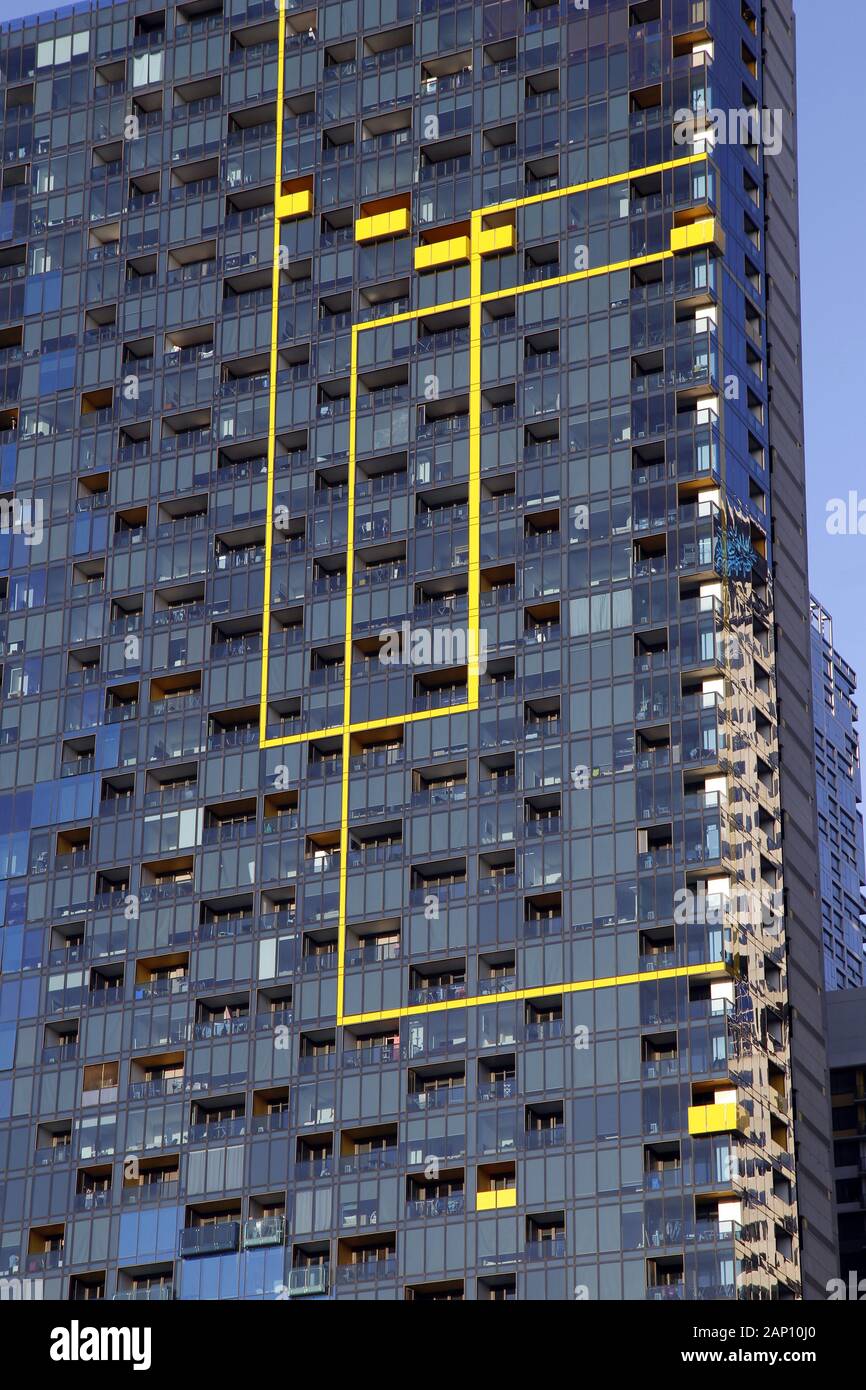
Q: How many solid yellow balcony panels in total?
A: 7